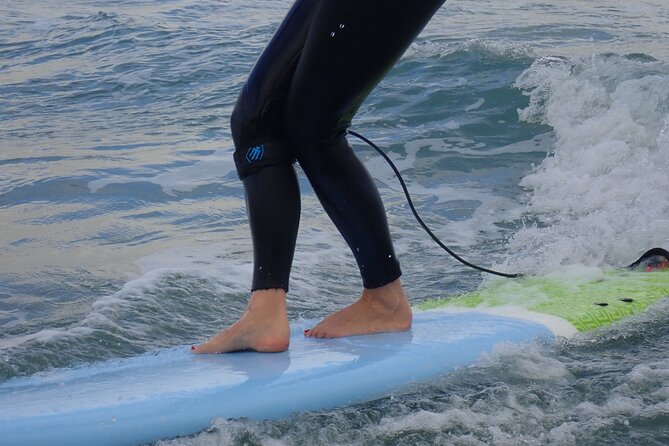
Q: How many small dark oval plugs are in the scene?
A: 2